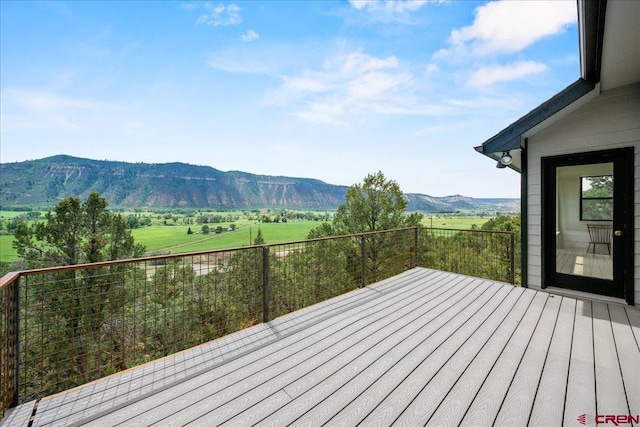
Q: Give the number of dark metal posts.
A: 5